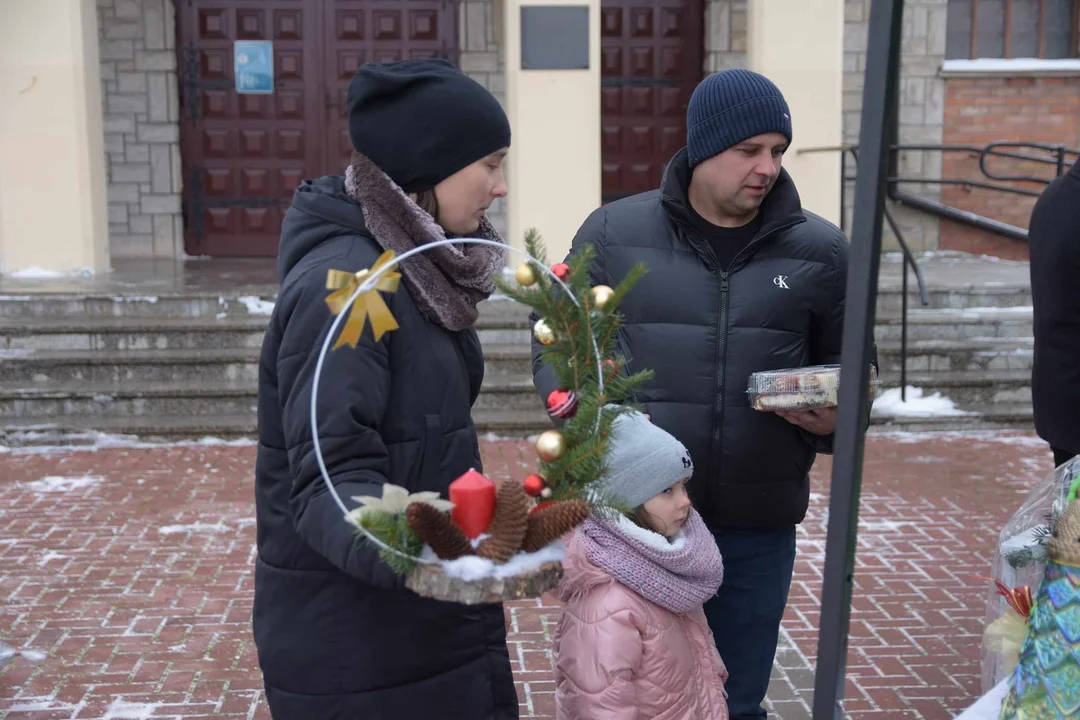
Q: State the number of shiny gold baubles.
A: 4